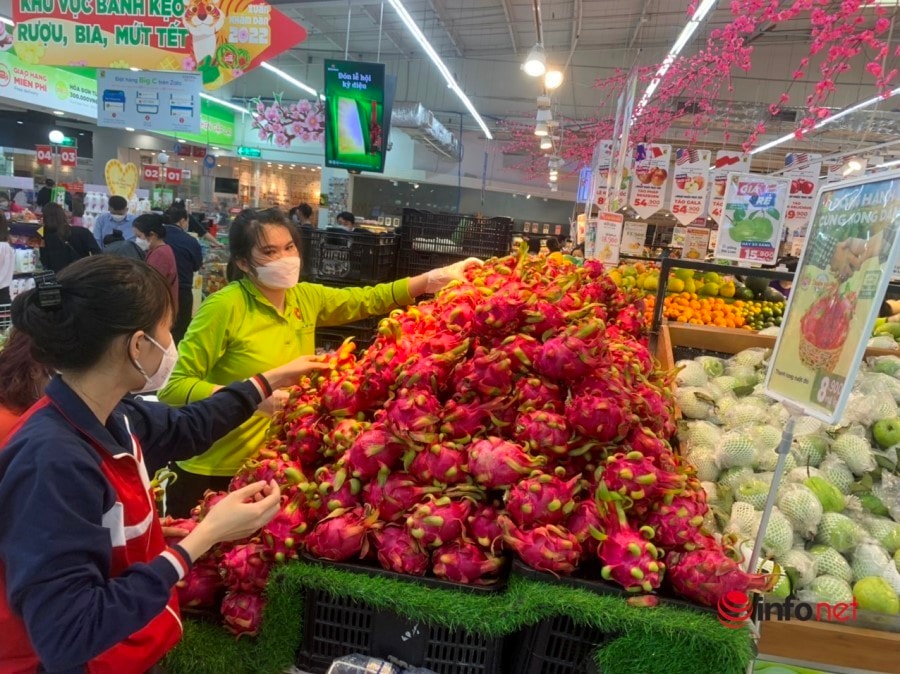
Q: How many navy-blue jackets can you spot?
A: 2